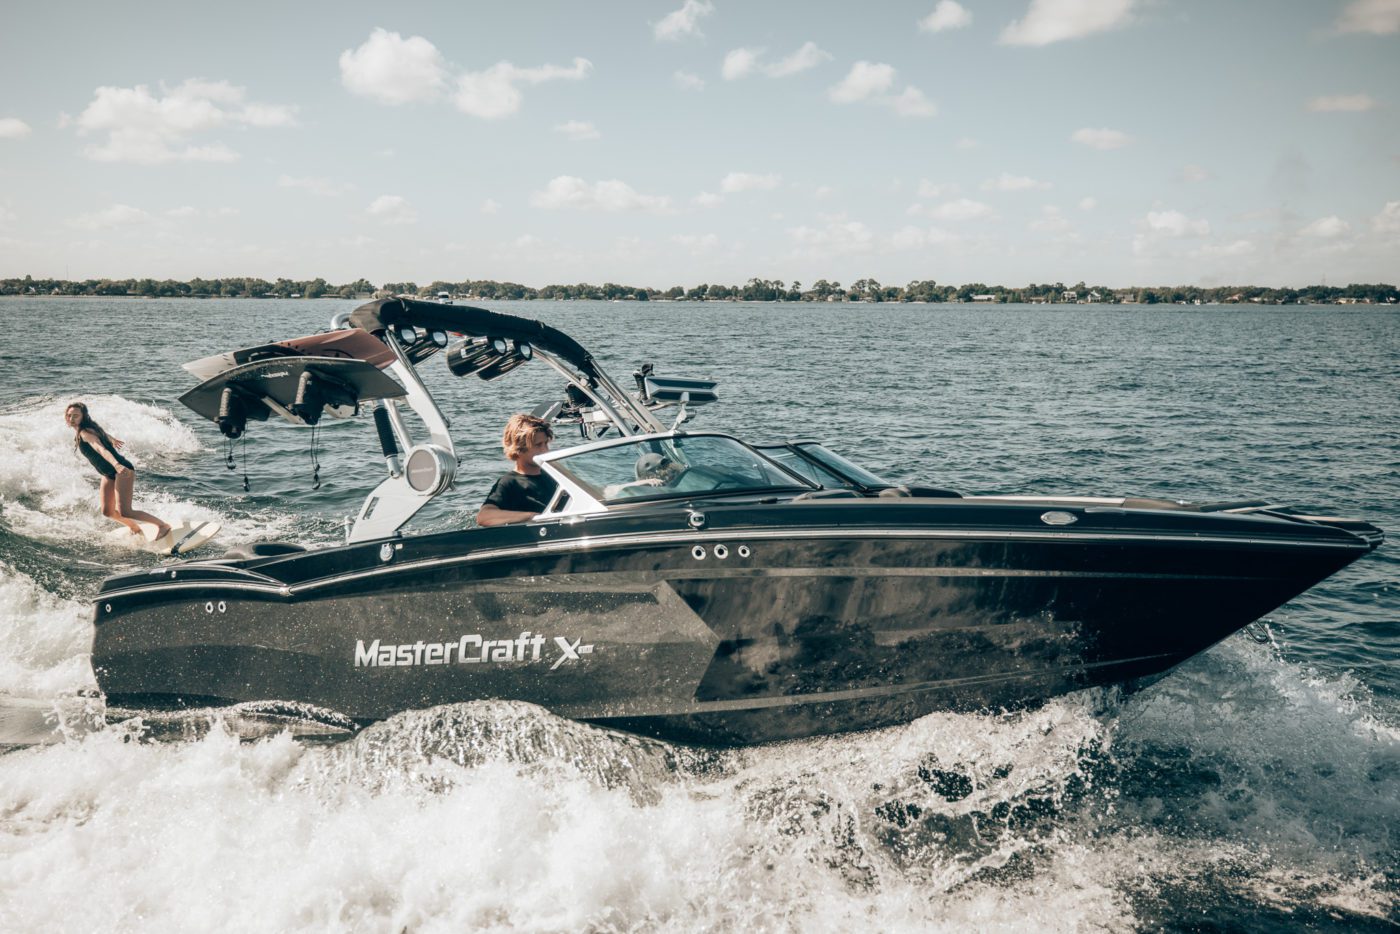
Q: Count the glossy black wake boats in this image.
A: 1